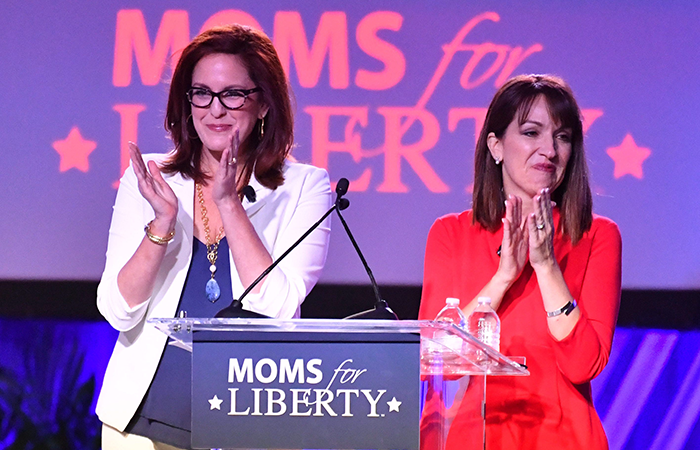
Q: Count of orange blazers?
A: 0